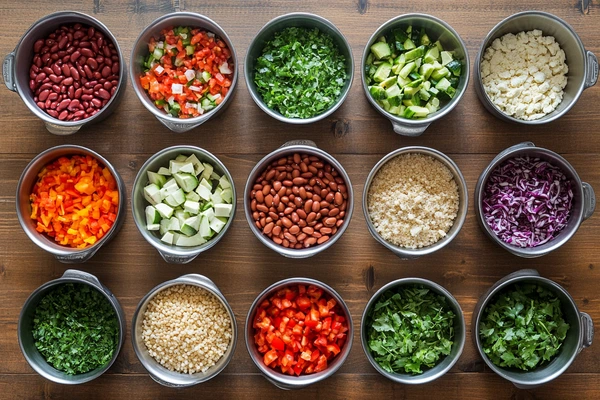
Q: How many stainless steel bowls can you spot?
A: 15